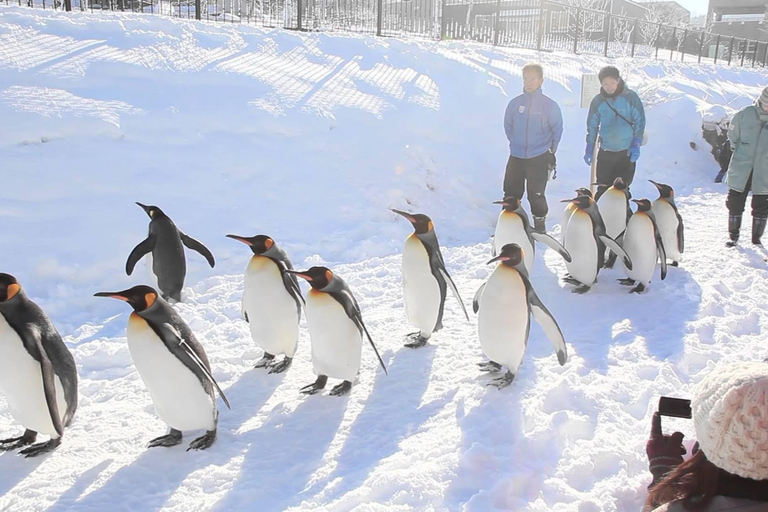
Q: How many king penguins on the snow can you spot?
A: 13